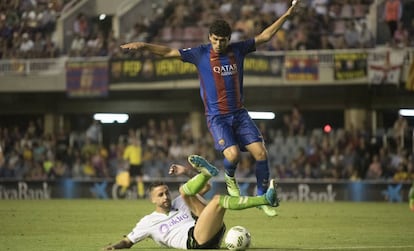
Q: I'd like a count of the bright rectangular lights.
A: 3